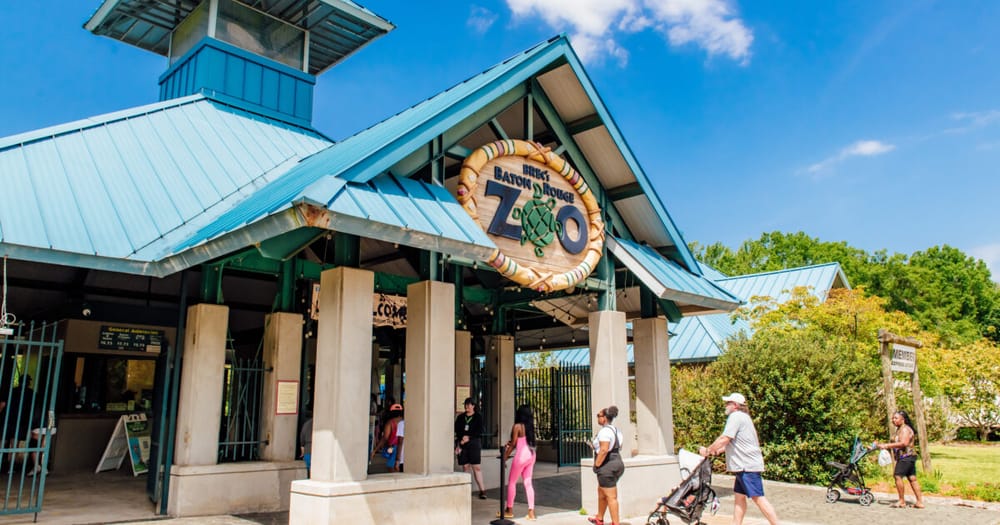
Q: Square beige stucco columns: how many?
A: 8